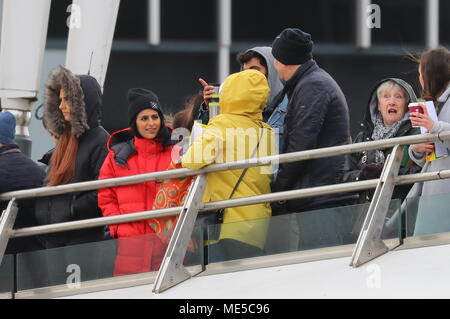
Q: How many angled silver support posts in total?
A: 3